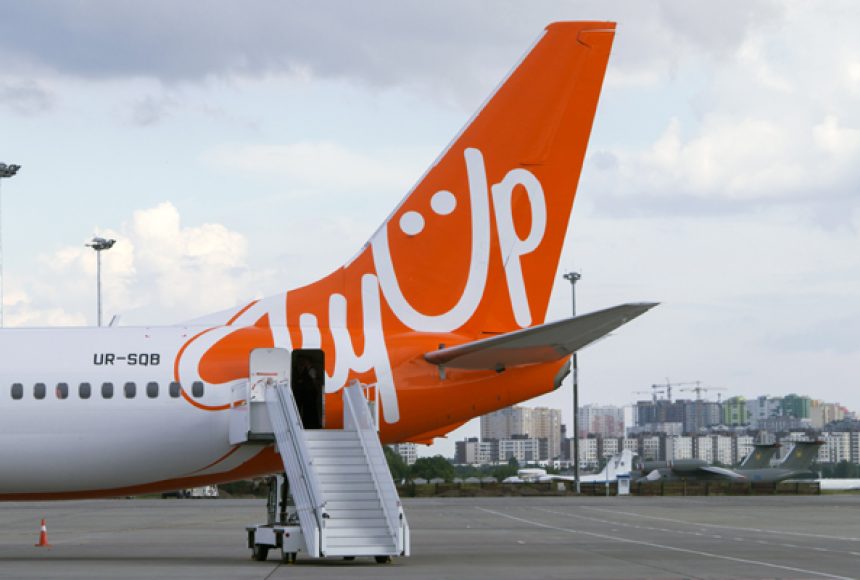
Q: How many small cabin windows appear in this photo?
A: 9